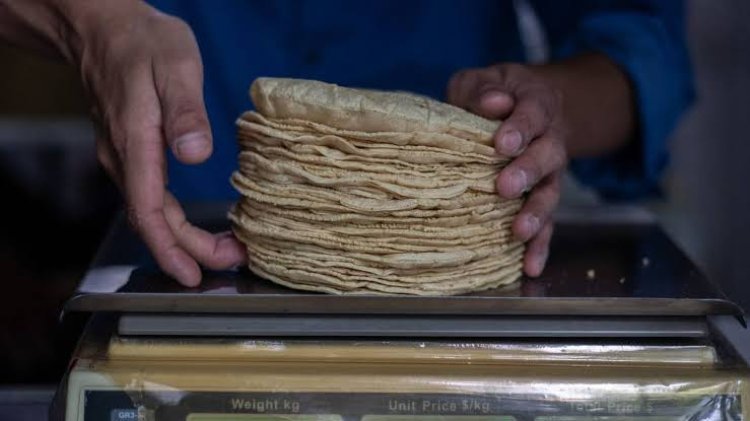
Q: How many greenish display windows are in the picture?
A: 3